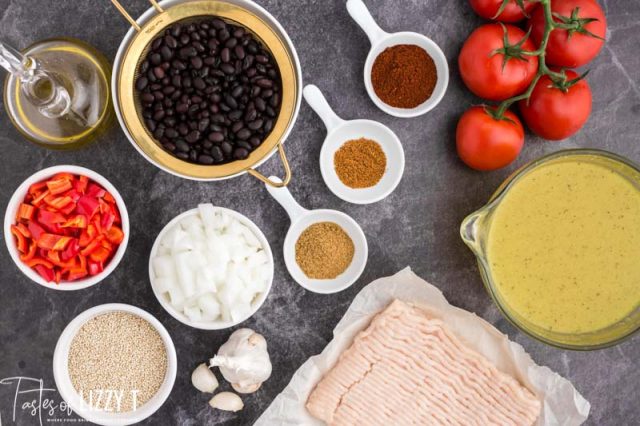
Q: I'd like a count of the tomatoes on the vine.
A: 5